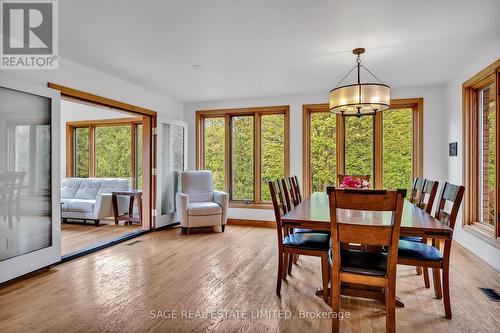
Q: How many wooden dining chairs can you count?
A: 8